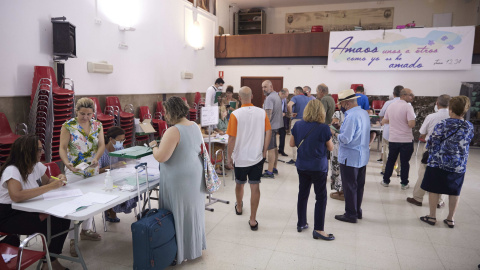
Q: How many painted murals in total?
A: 1